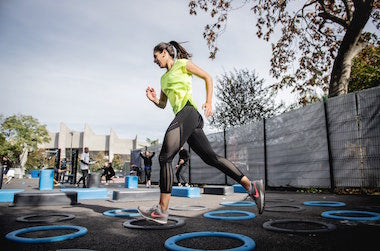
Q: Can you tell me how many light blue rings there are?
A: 7